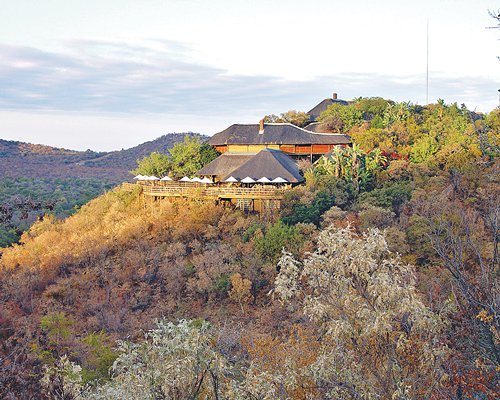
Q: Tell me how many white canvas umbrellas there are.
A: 11